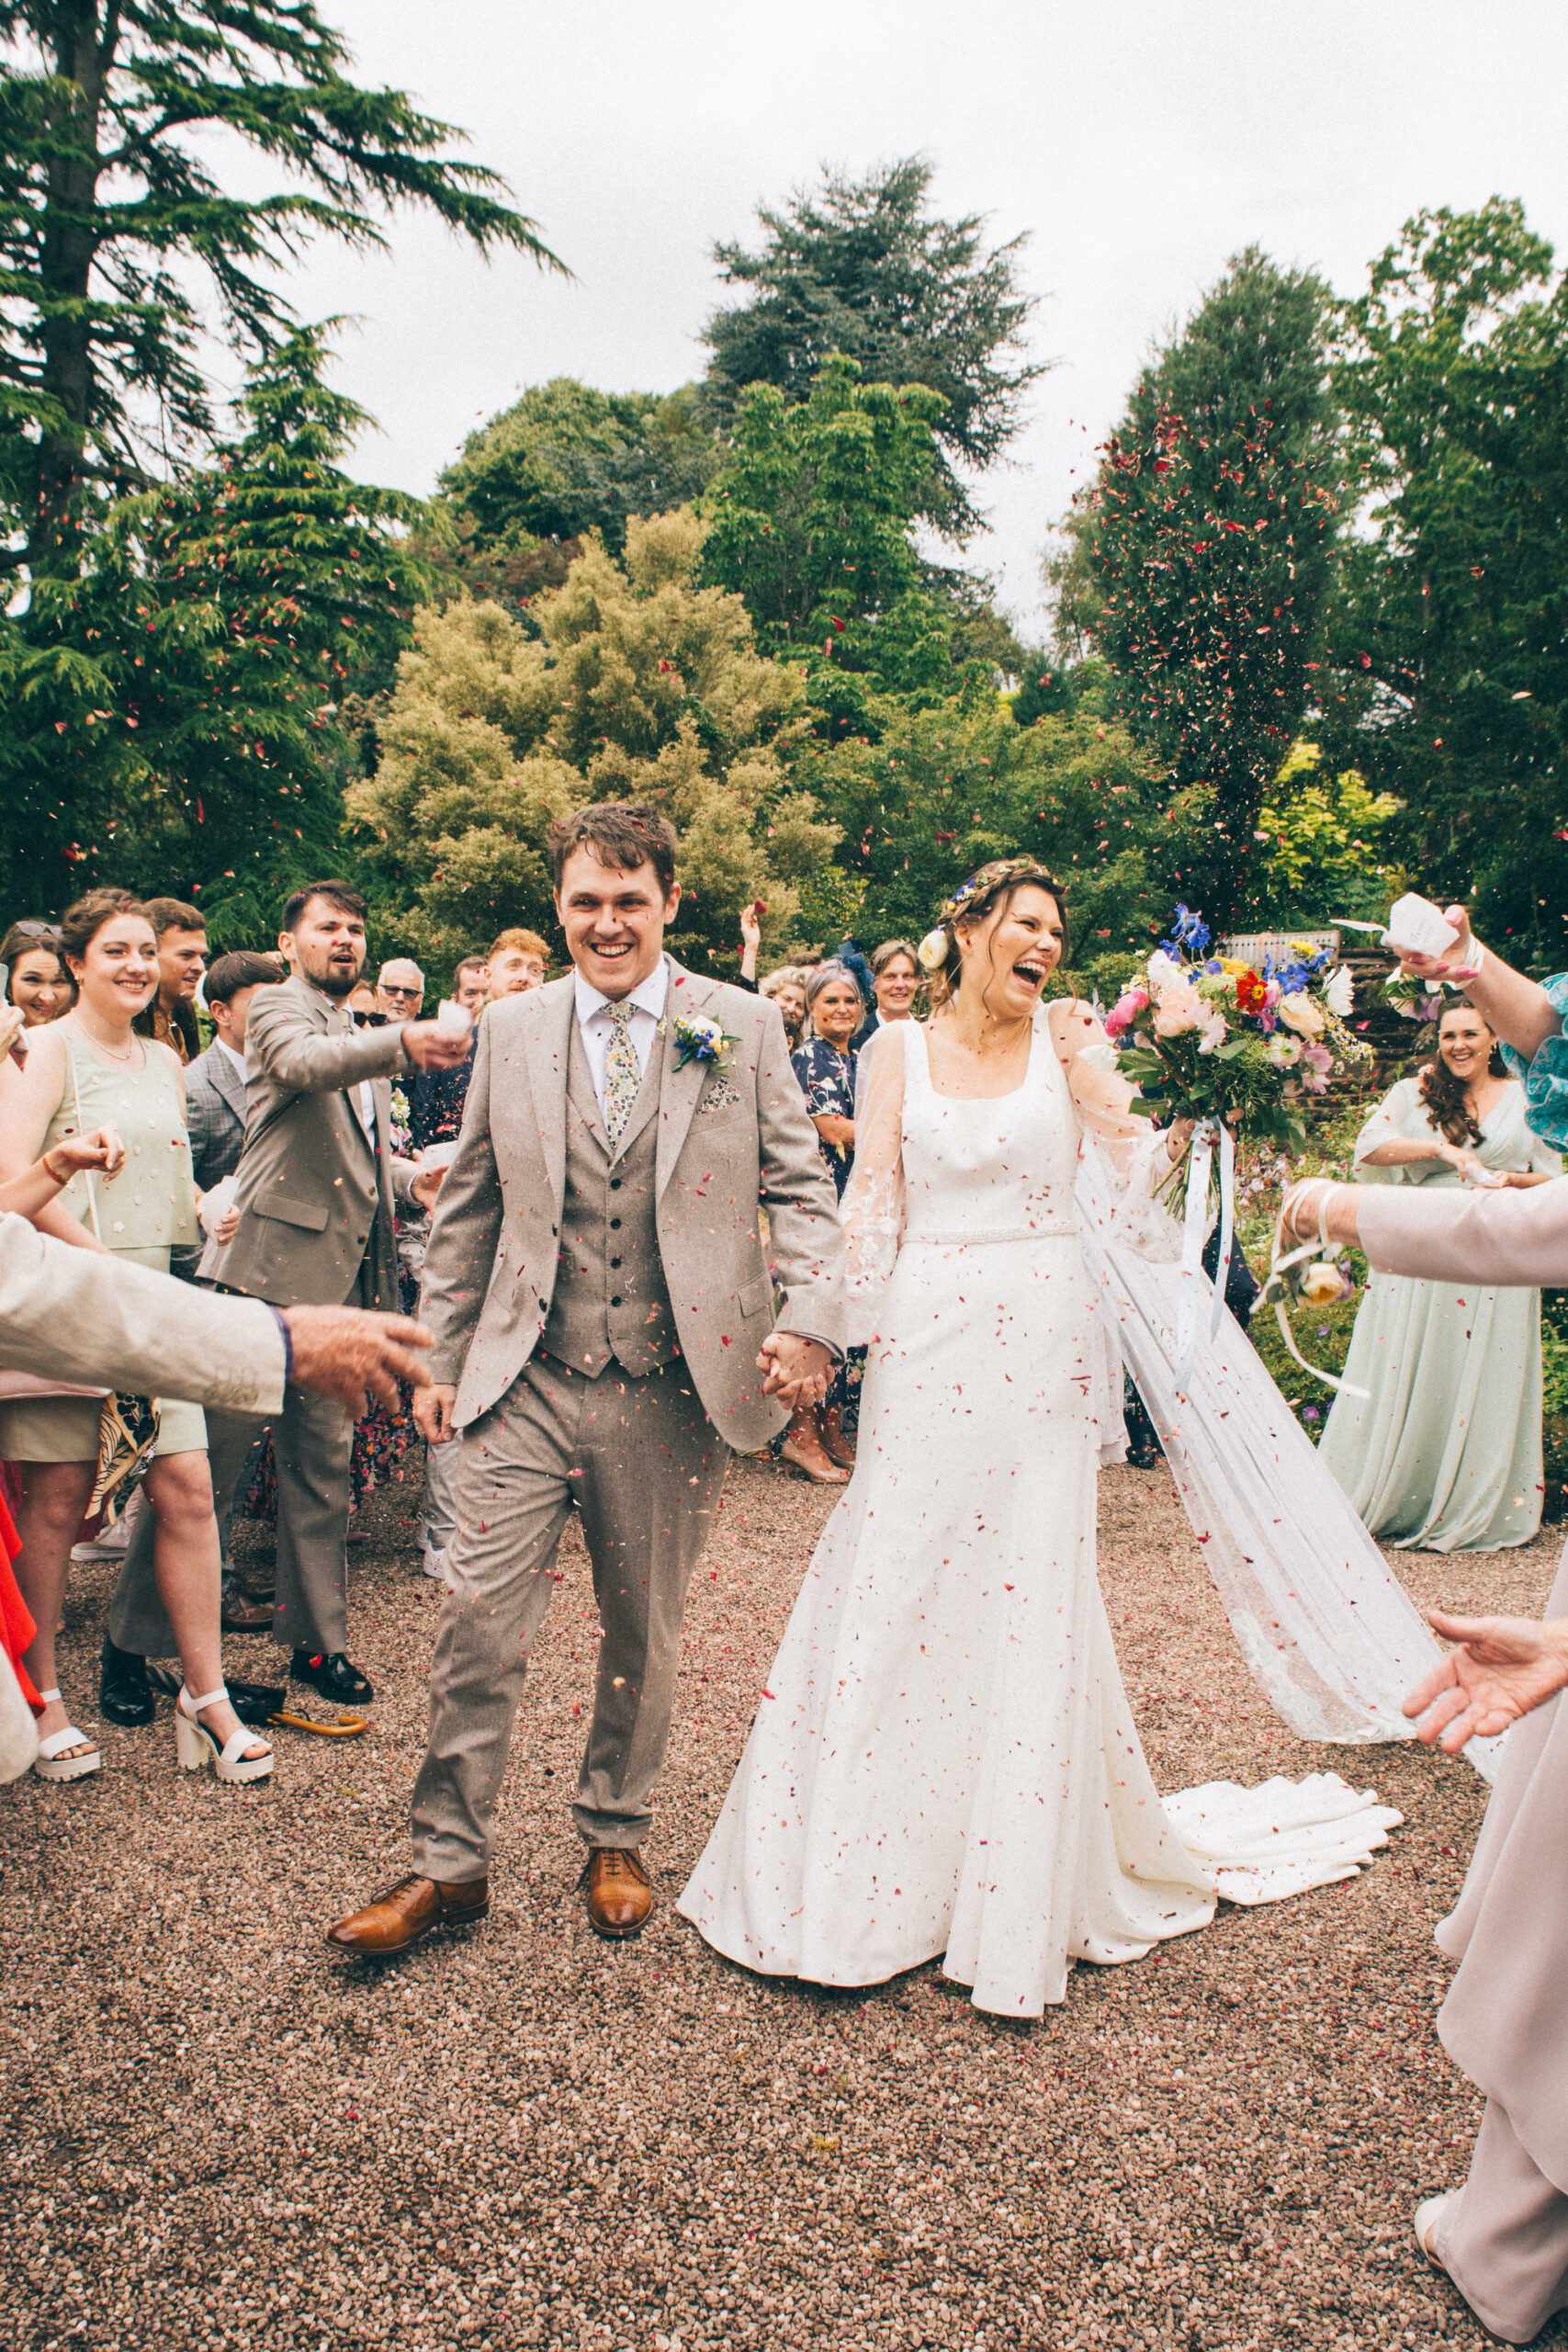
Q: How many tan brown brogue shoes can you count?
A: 2